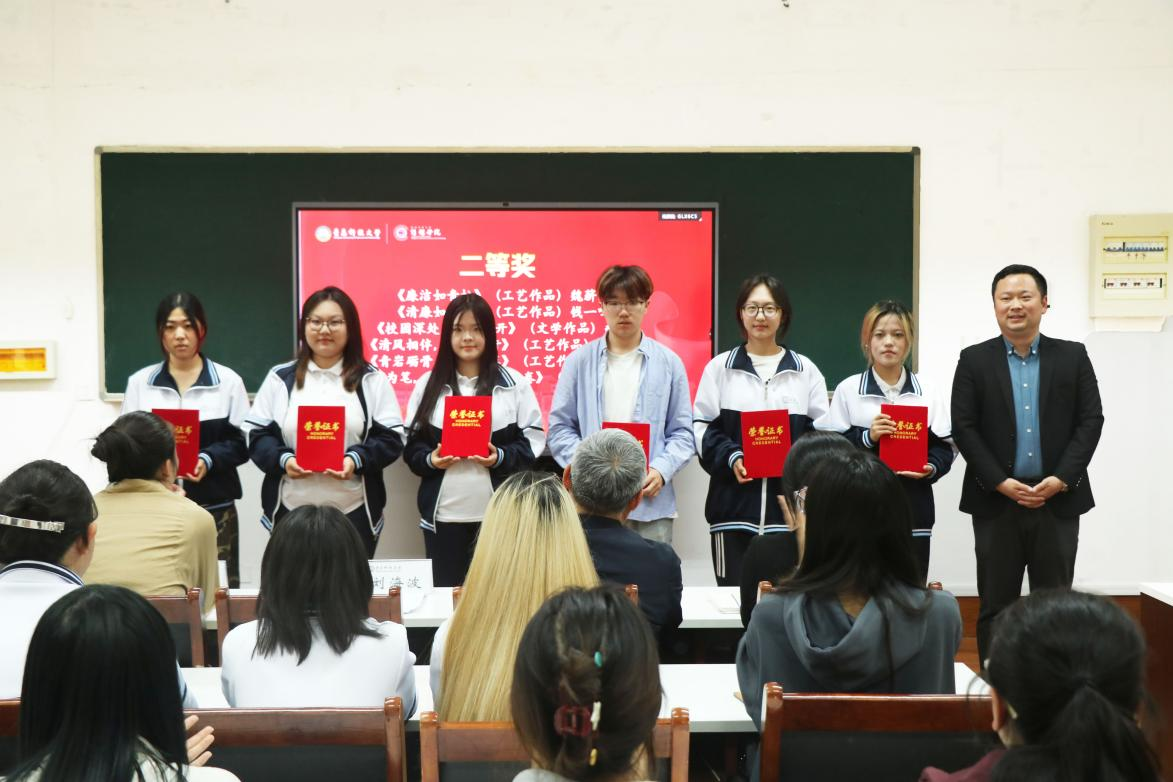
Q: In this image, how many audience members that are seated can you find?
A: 10